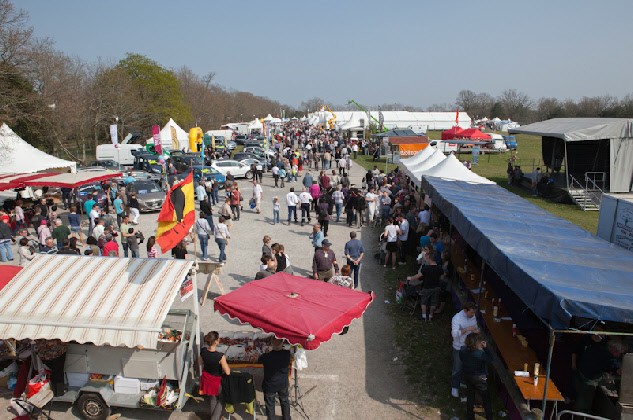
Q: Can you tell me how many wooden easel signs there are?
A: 1